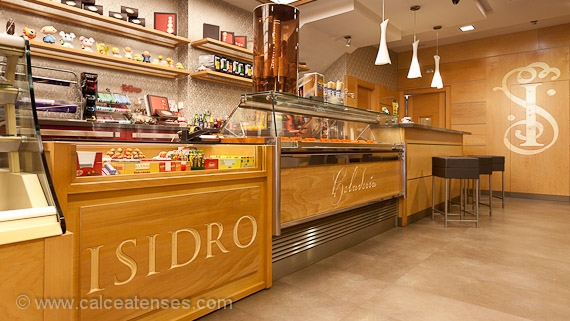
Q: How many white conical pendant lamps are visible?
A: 3